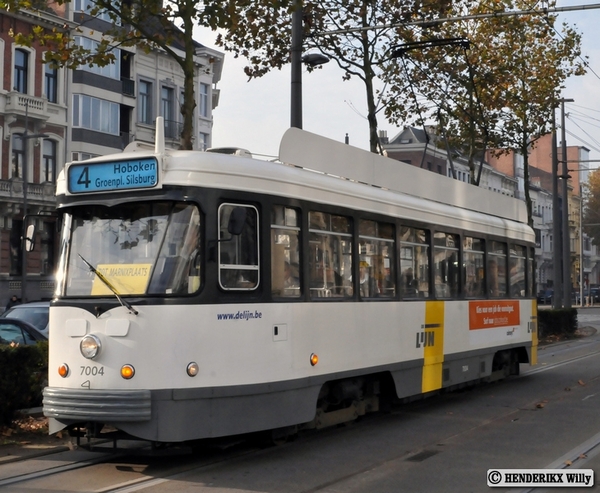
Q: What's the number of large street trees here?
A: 4